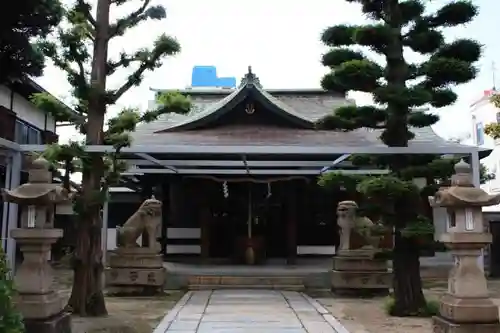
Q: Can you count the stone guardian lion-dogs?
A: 2